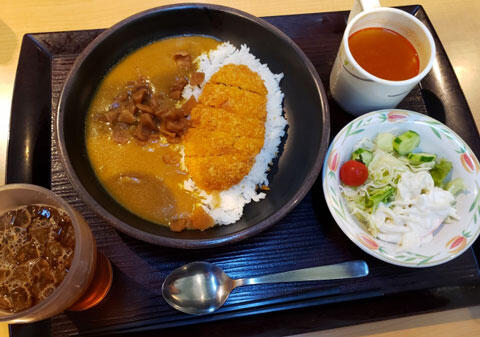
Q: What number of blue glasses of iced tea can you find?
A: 0